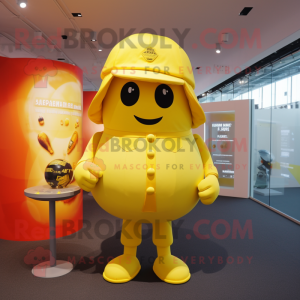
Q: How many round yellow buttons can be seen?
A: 4